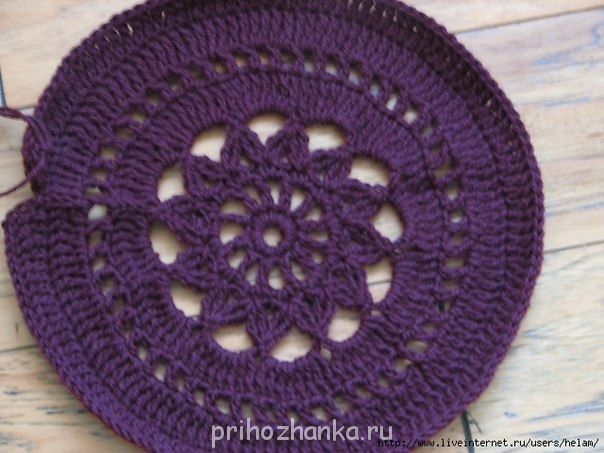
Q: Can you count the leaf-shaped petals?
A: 12